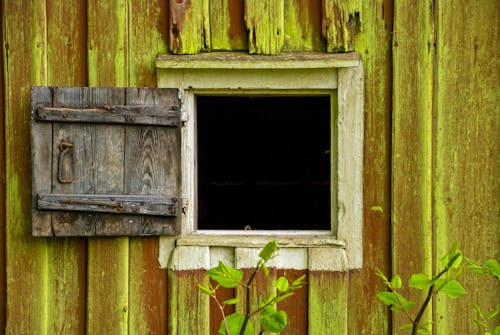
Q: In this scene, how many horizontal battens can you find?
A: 2